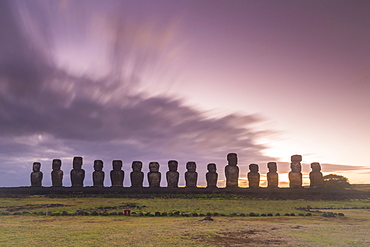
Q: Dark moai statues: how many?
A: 15